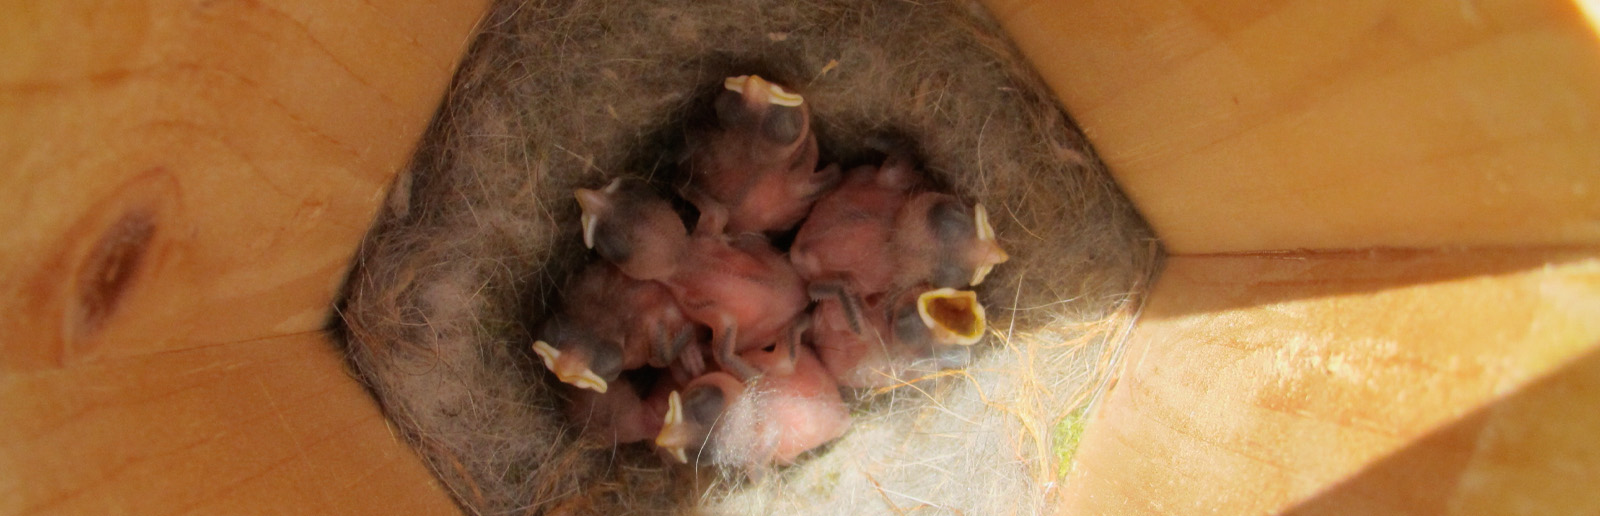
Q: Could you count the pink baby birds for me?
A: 6